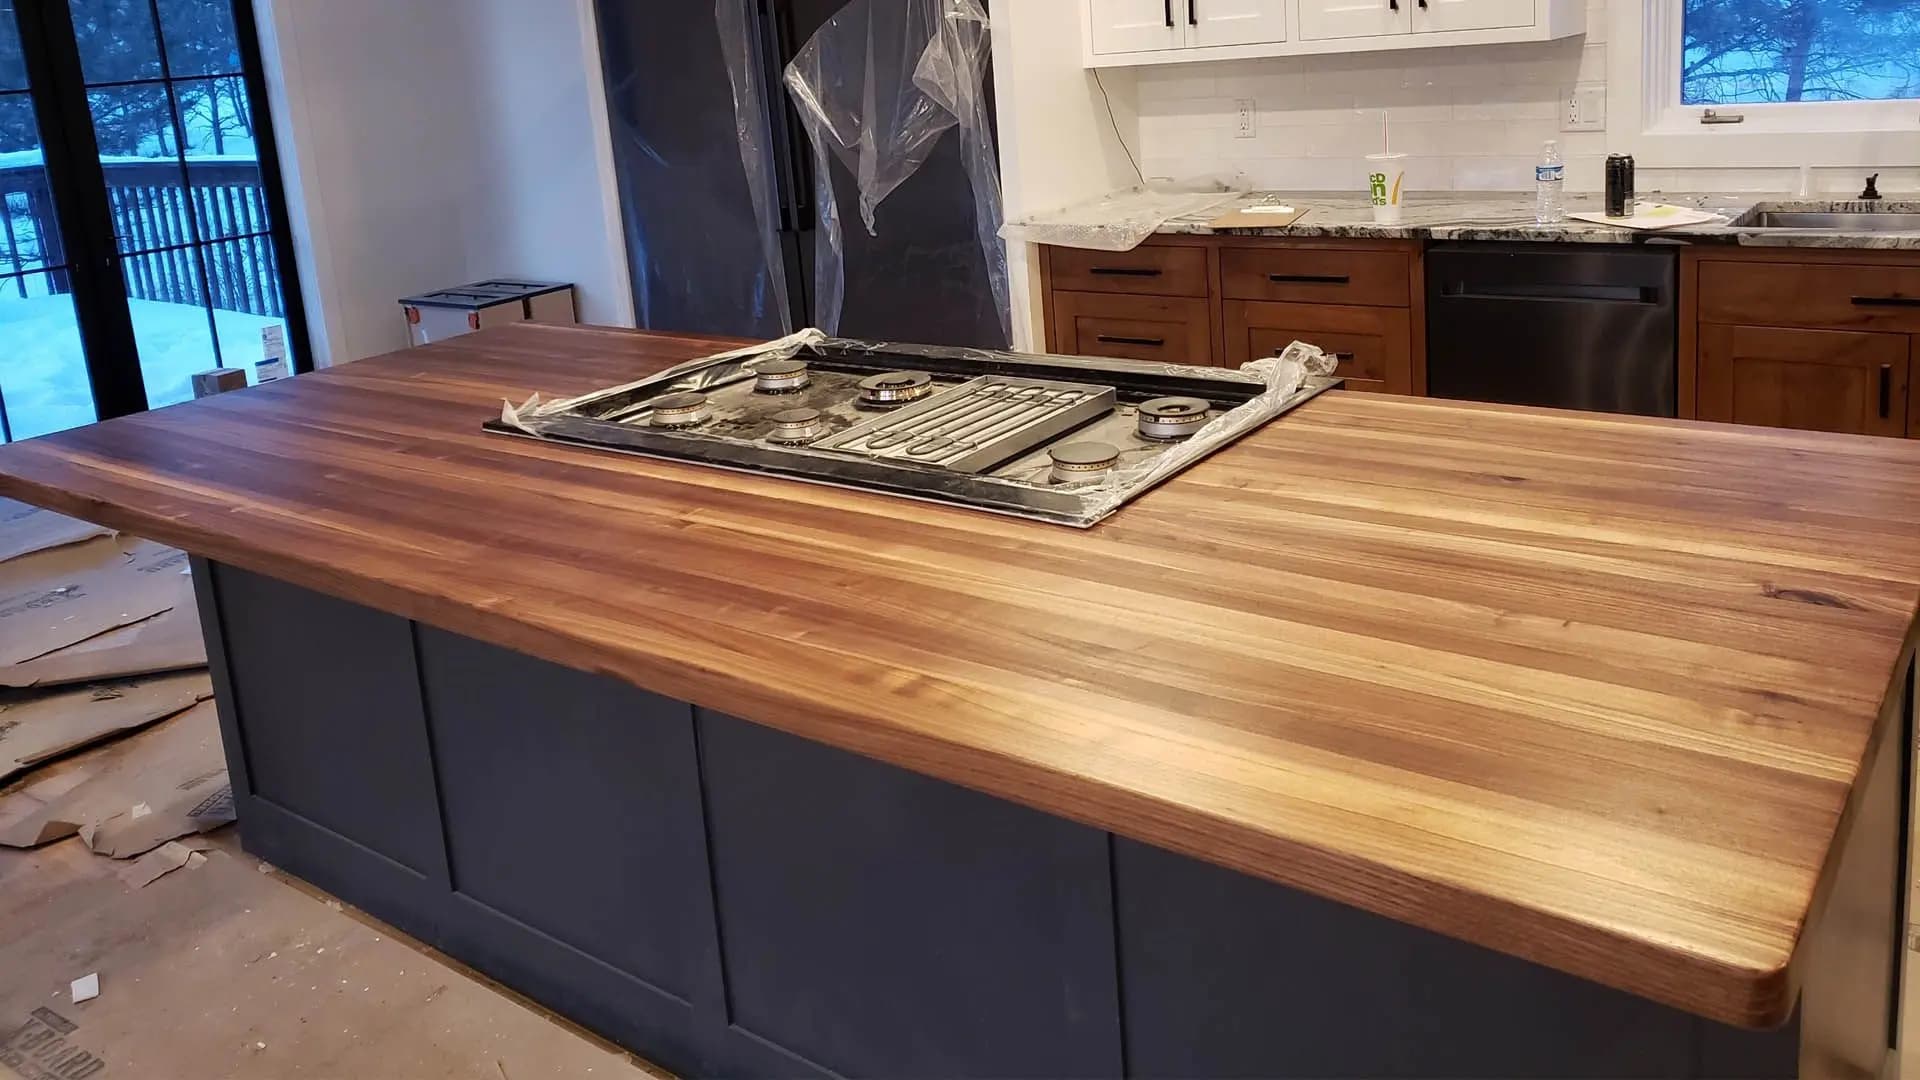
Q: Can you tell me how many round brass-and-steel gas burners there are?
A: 6